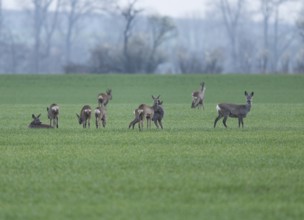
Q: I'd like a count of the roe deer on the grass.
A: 9